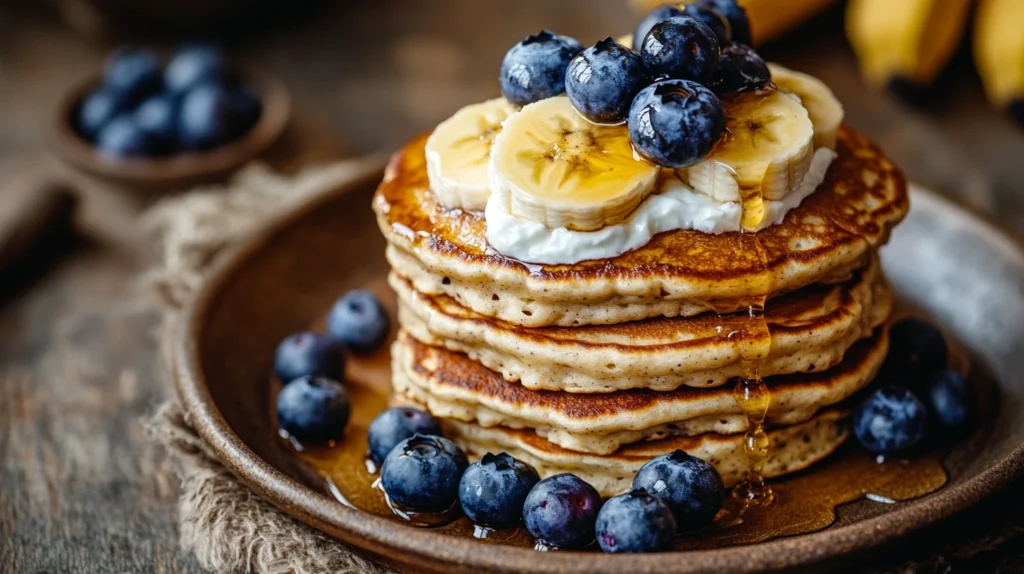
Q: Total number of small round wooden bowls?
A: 1